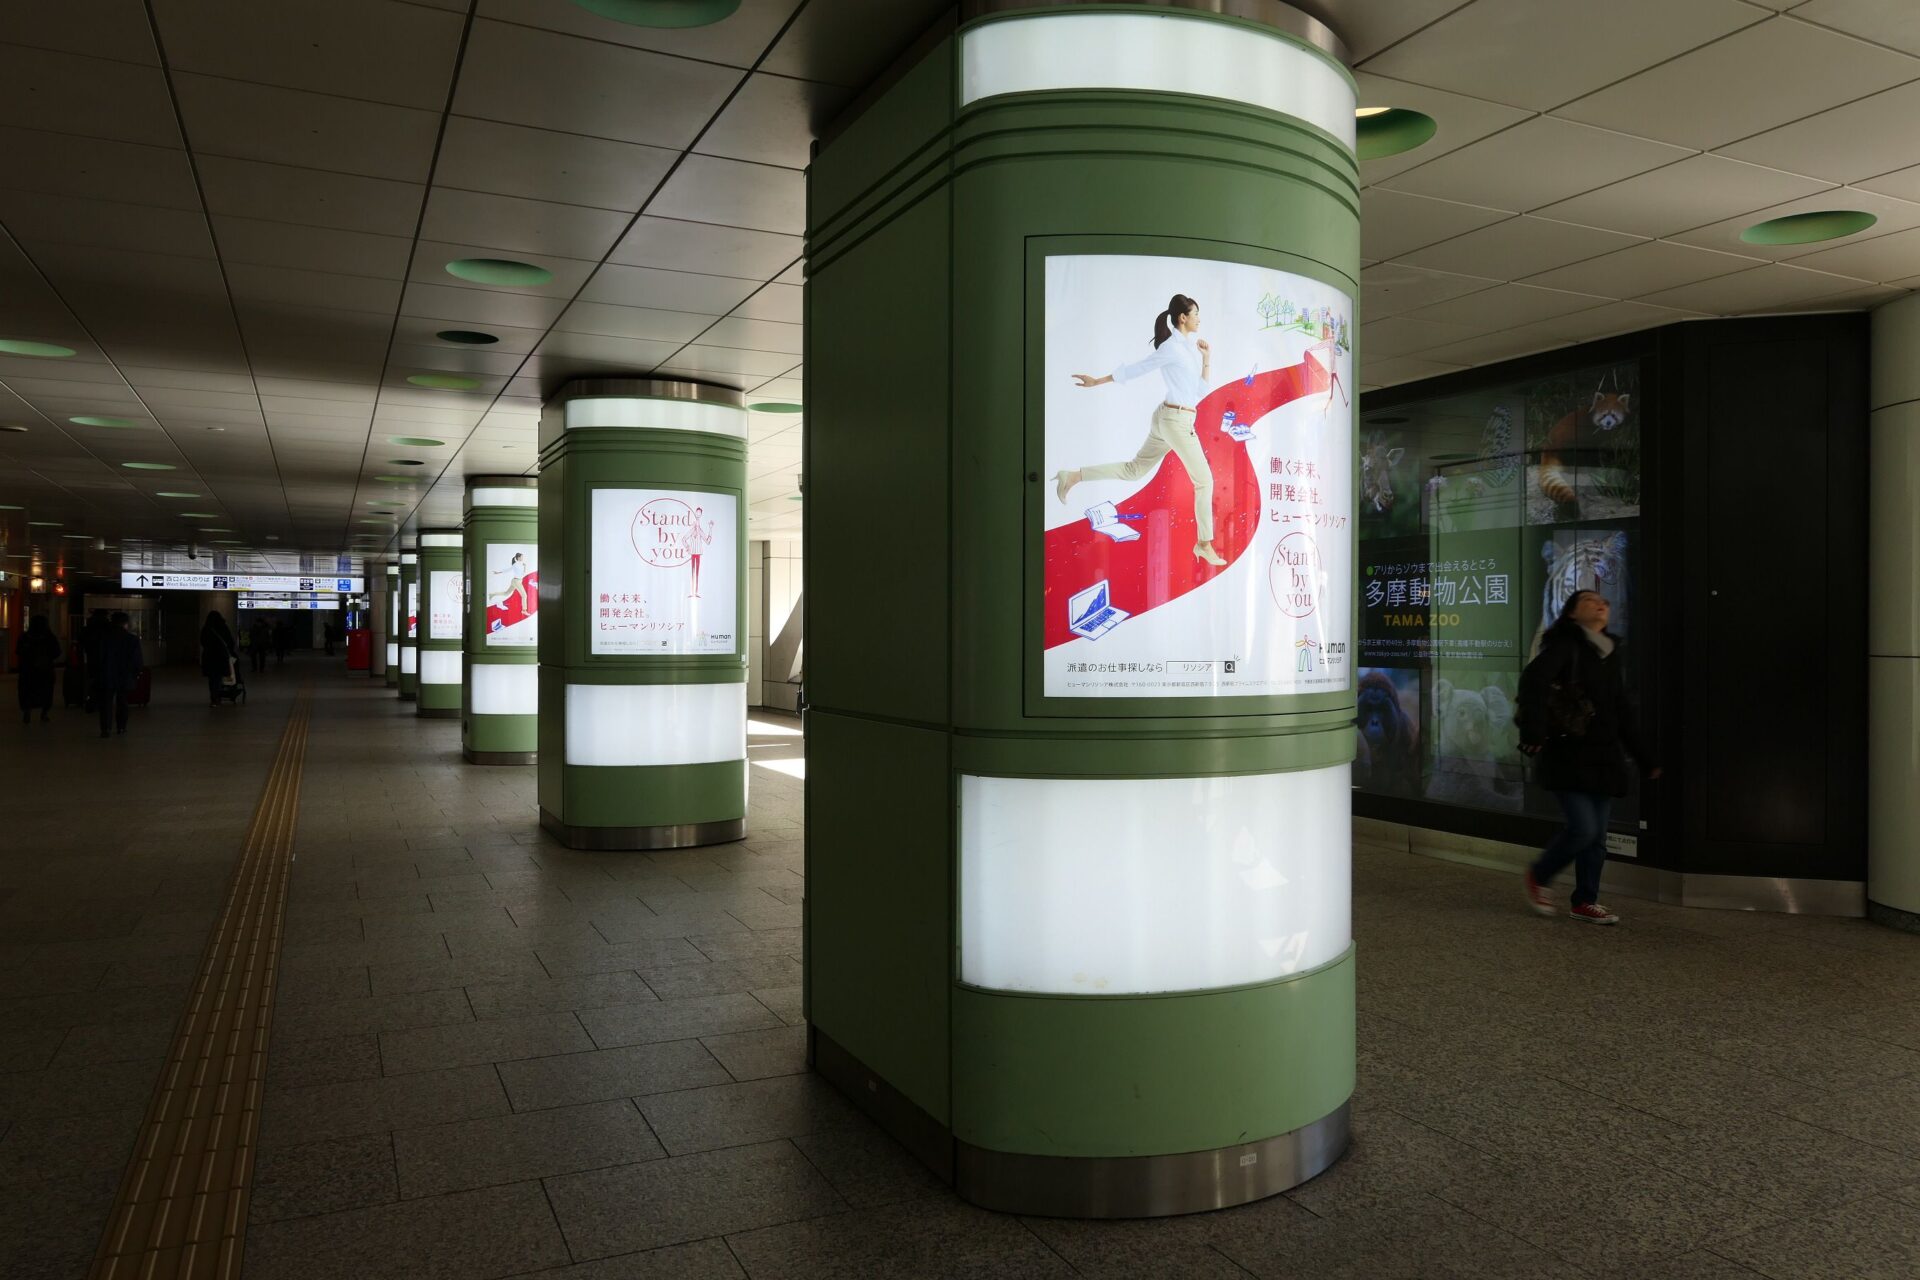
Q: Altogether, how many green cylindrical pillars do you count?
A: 6